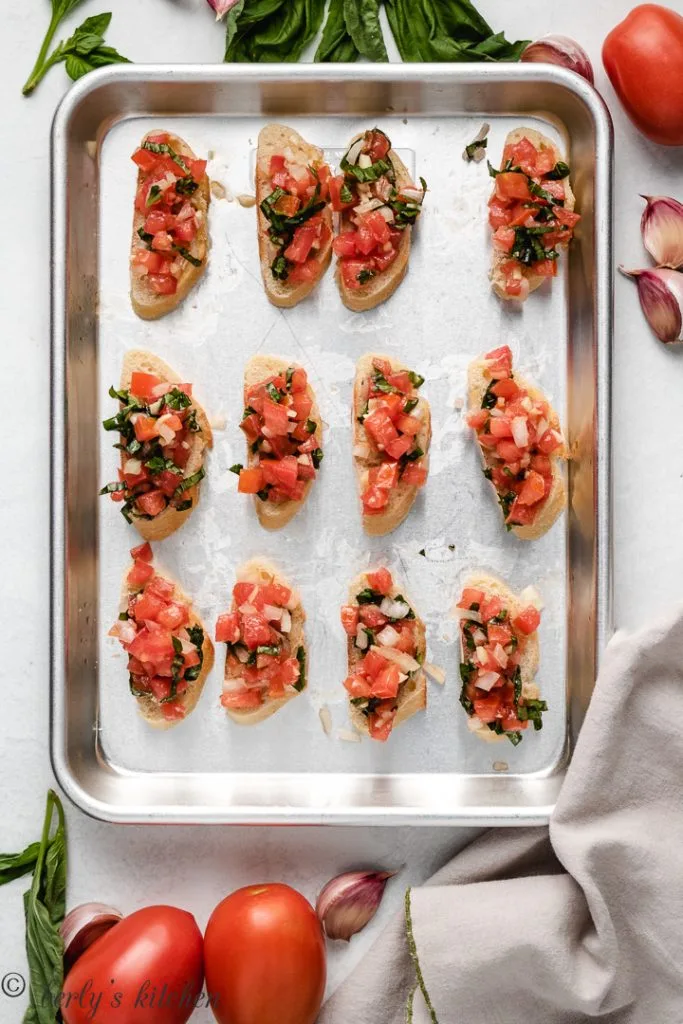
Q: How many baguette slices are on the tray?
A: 12